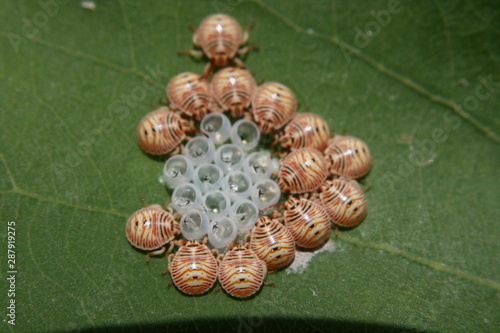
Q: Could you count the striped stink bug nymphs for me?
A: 14